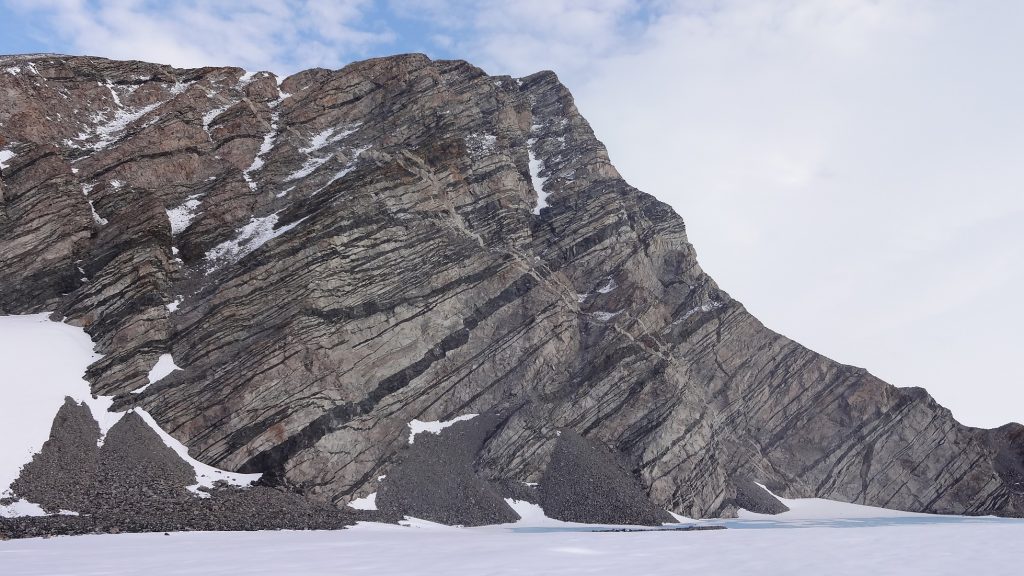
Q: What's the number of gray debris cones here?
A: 5